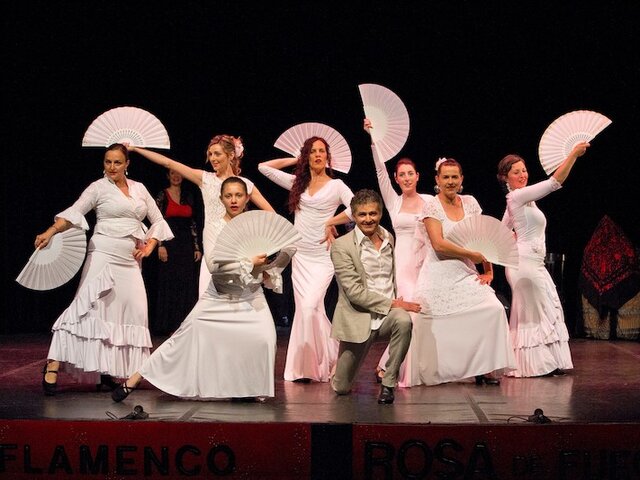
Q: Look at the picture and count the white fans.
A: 7